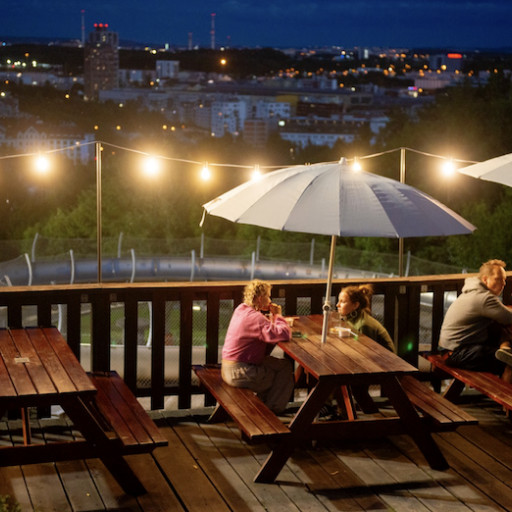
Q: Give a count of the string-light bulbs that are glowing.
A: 6